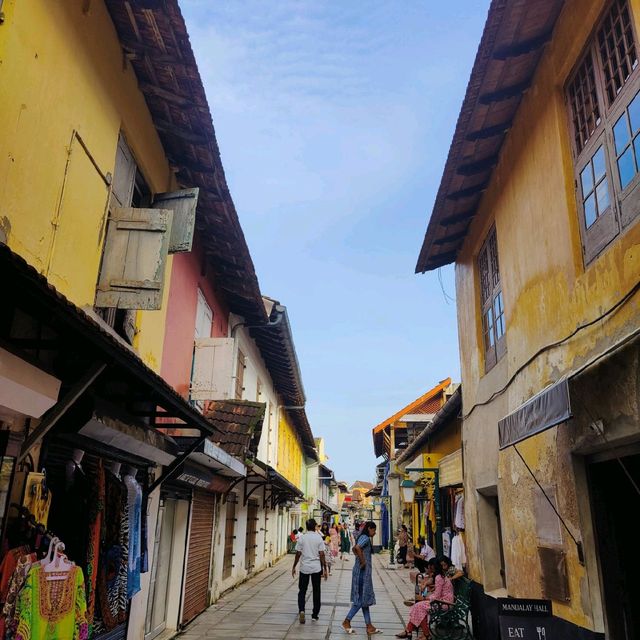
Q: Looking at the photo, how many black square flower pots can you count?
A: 0